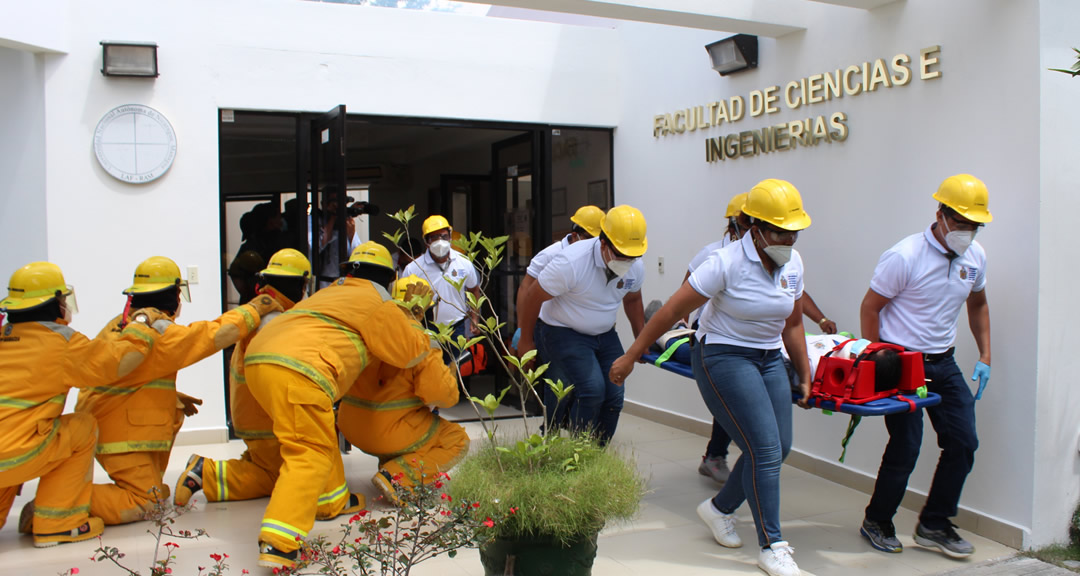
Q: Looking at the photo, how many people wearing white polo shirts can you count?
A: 6